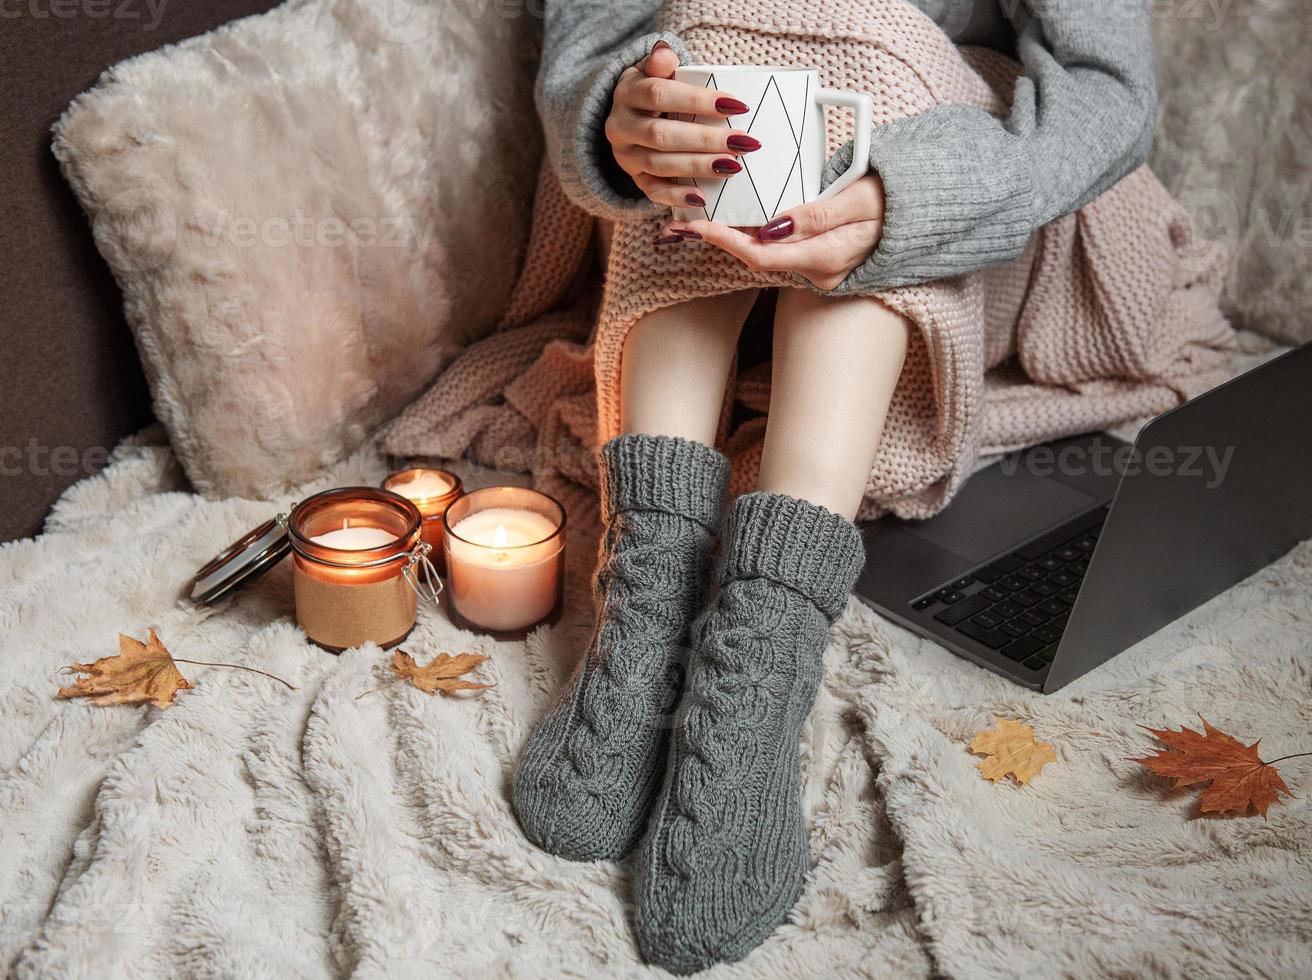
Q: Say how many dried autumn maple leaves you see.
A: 4